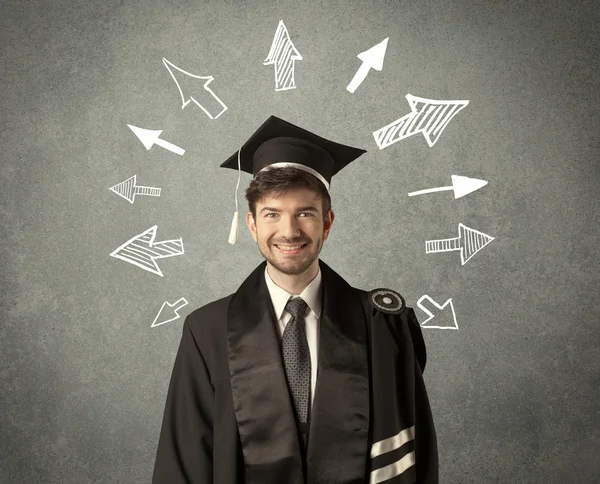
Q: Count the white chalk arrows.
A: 11